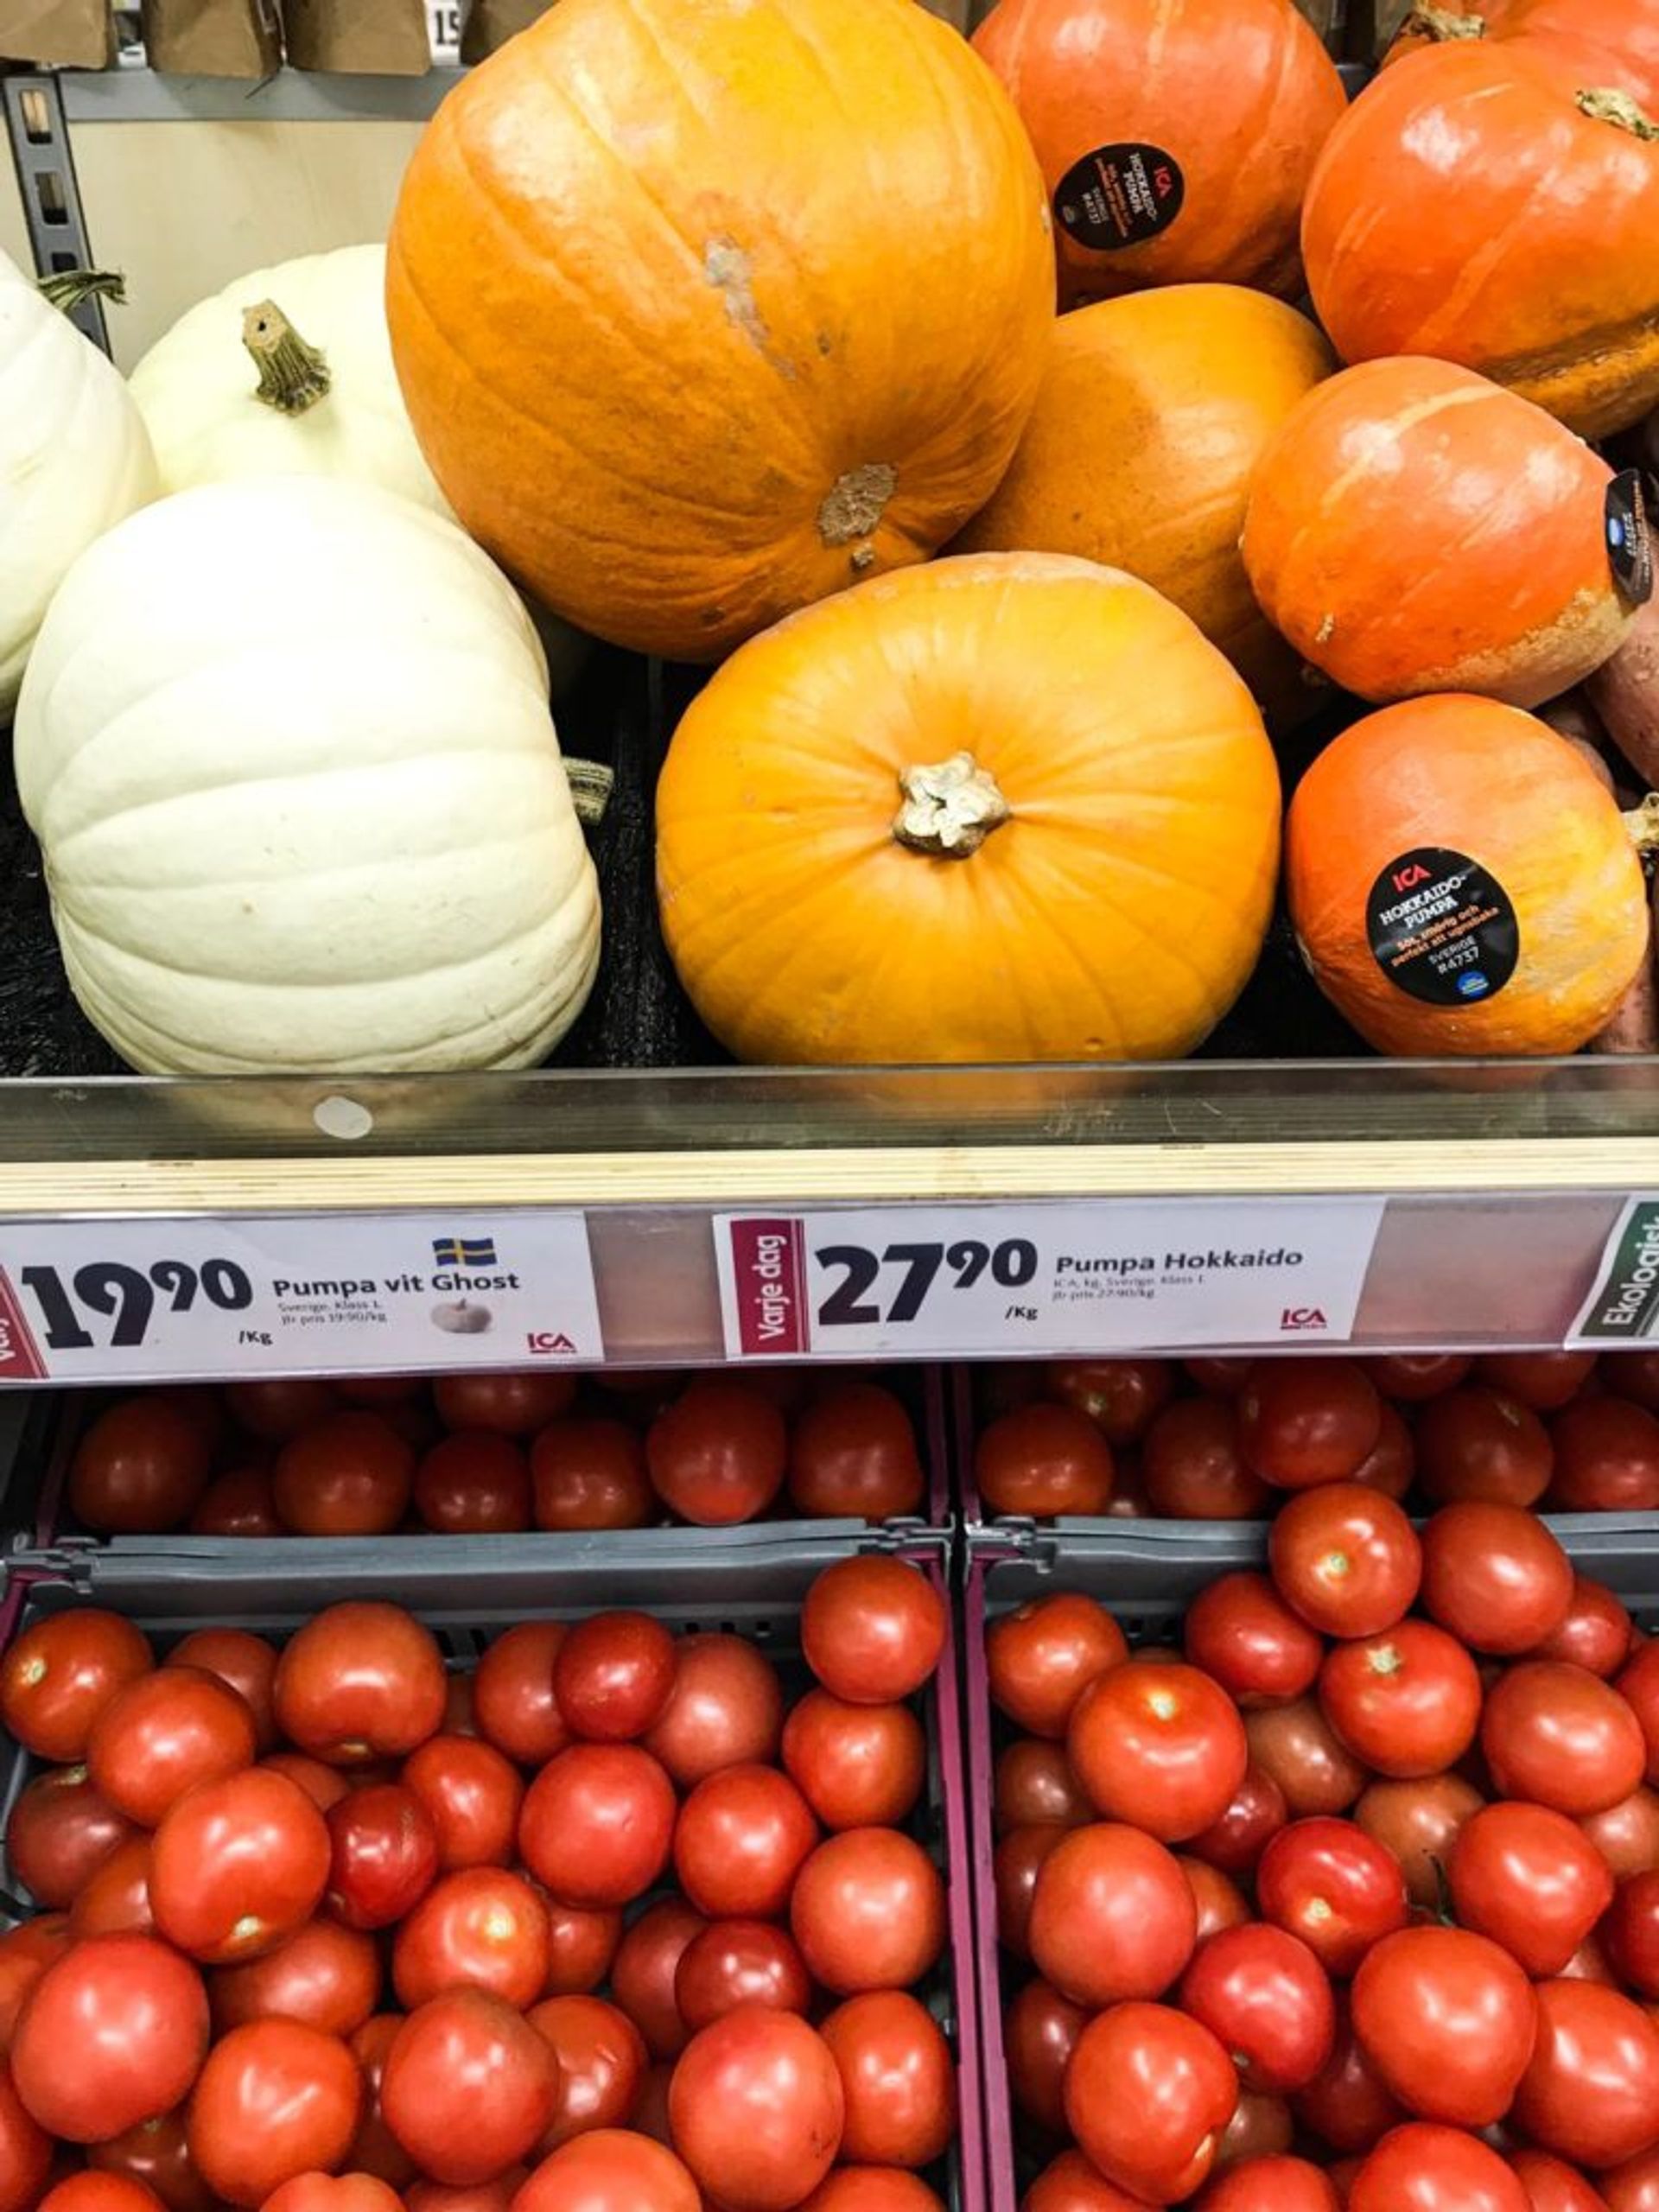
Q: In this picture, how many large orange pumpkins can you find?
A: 3